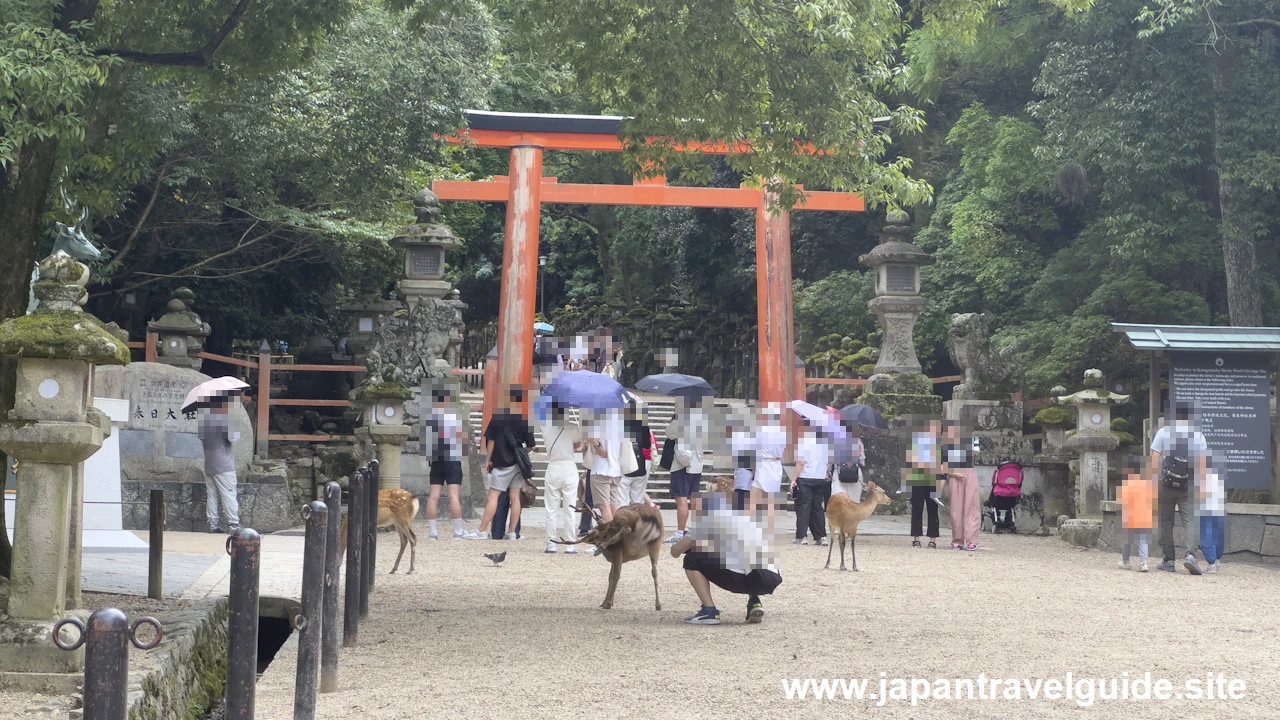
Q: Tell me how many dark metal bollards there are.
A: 7